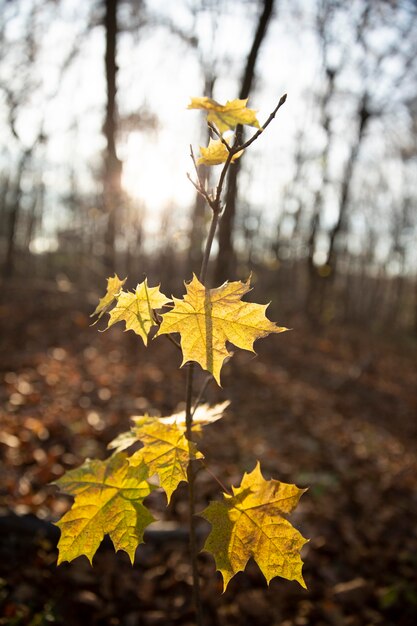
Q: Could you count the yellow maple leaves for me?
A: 9